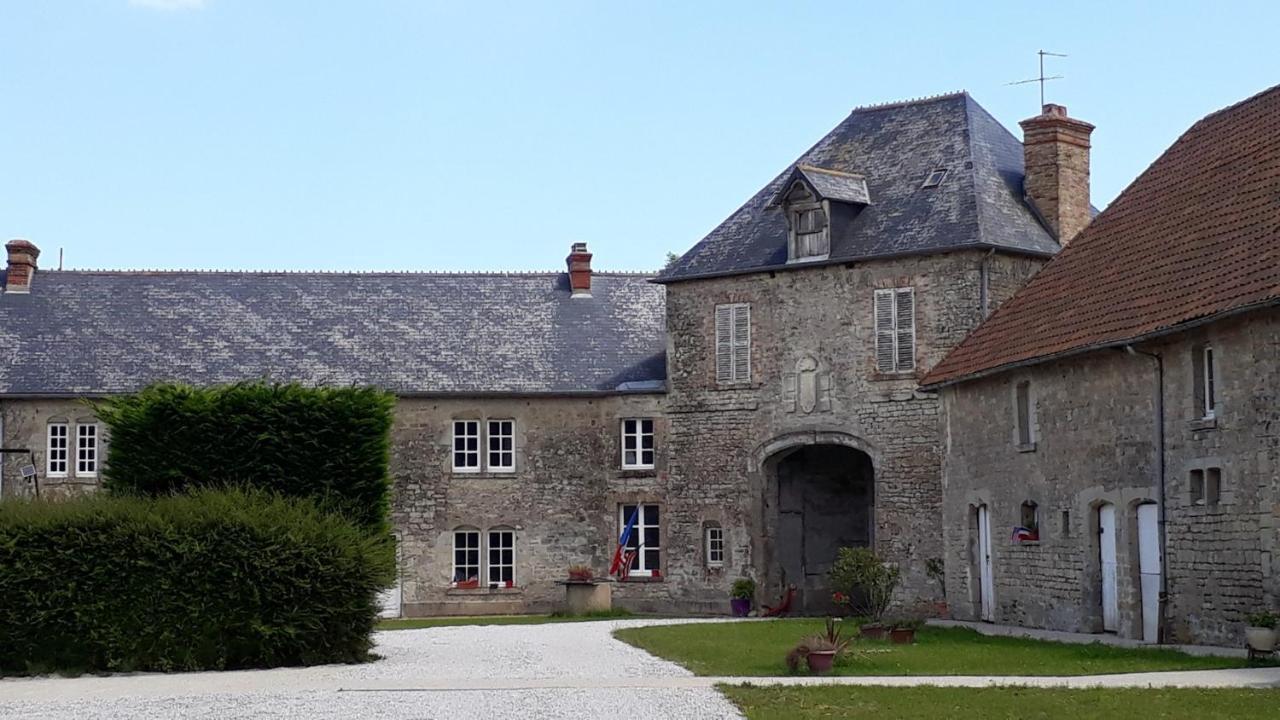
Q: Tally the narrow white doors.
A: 3